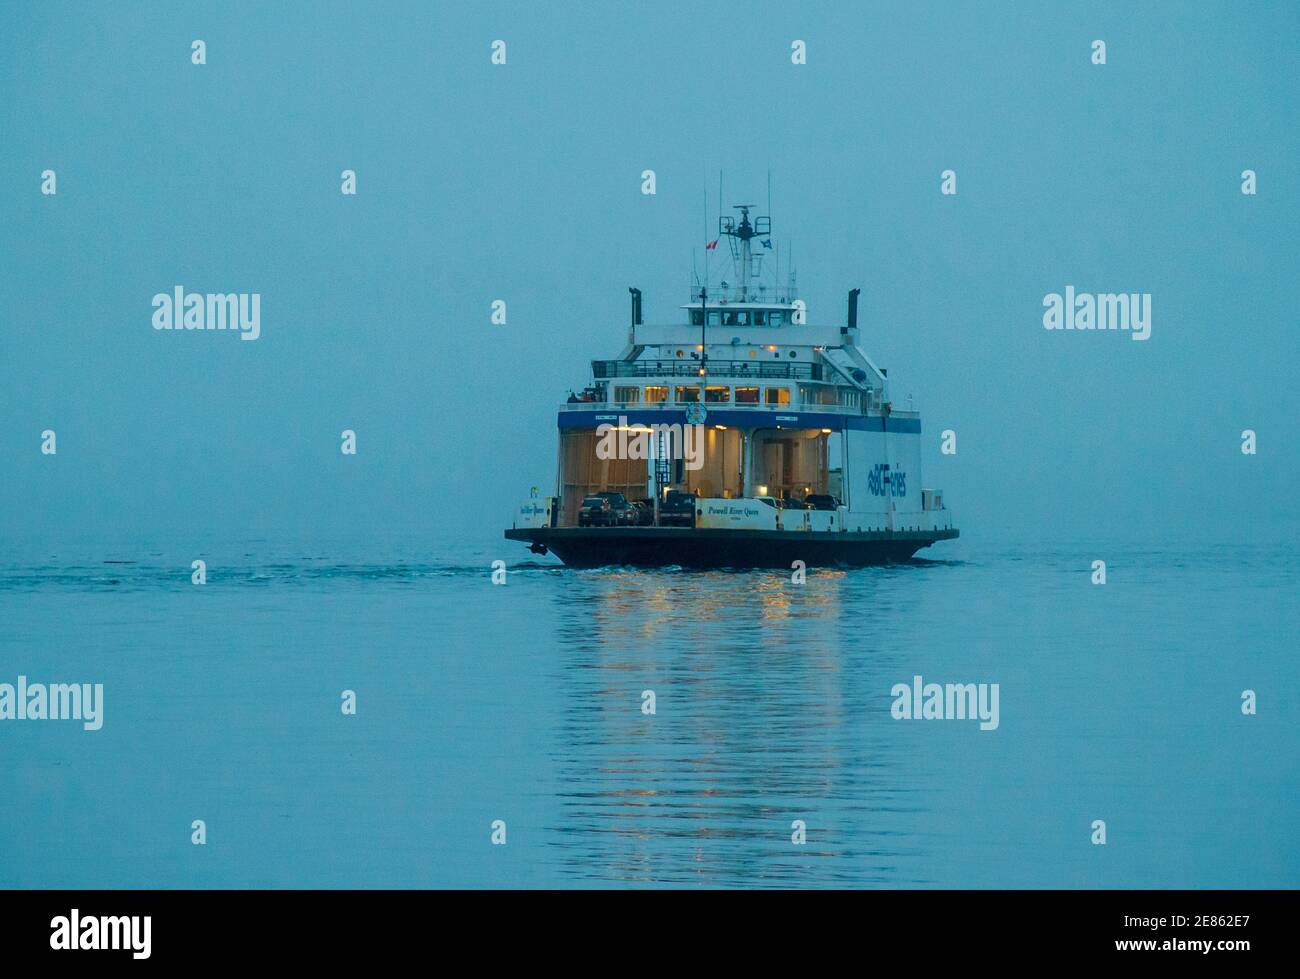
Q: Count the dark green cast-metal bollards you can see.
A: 0